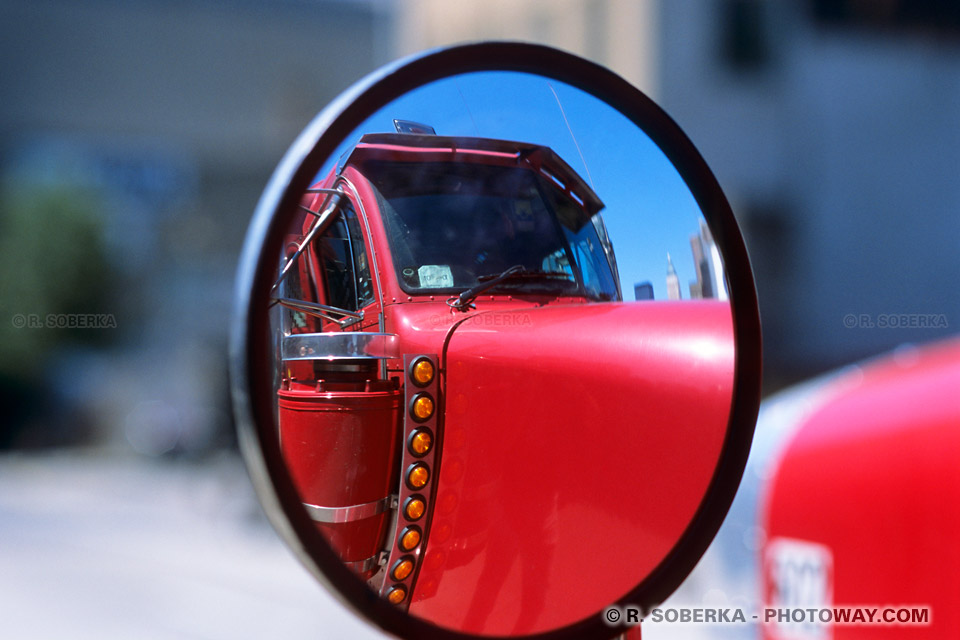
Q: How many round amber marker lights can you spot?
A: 8